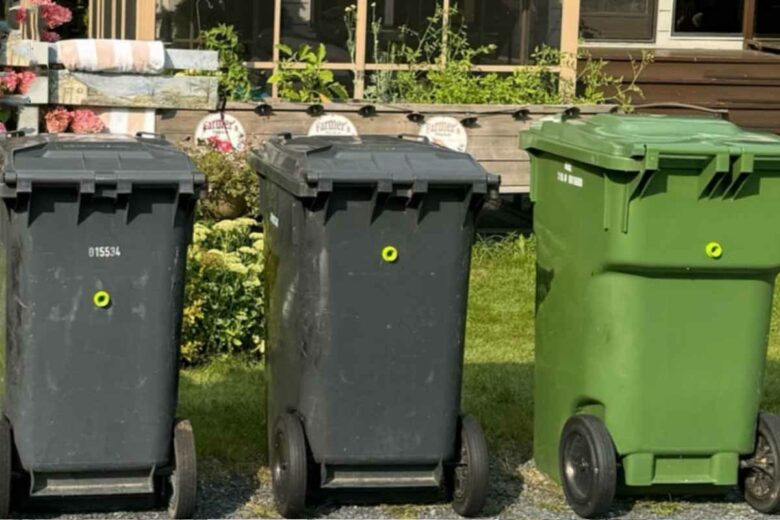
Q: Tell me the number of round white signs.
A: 3